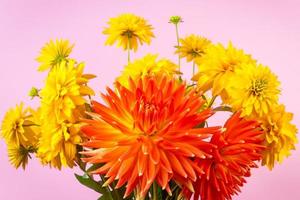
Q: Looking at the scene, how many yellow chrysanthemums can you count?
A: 11